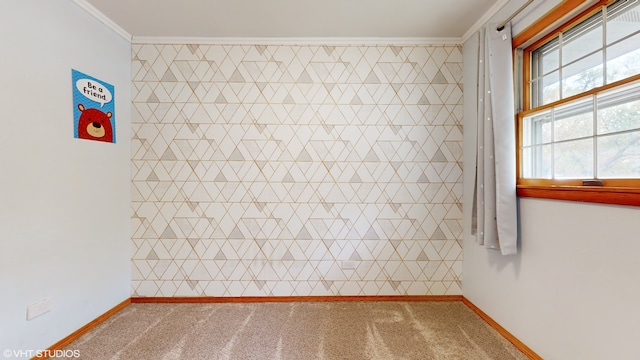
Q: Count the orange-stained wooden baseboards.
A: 3